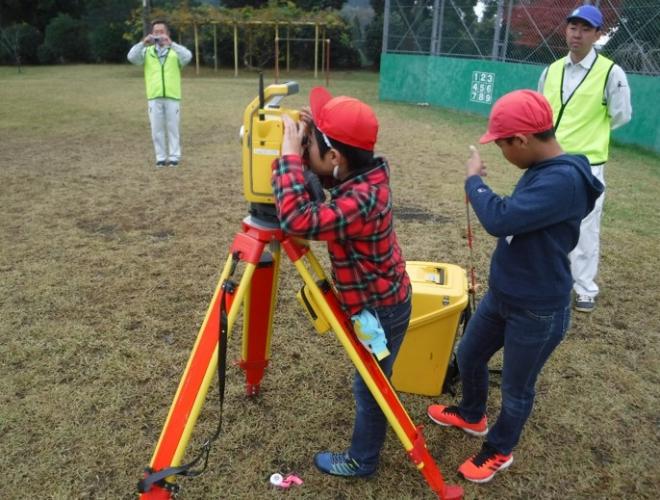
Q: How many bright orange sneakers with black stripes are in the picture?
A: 2